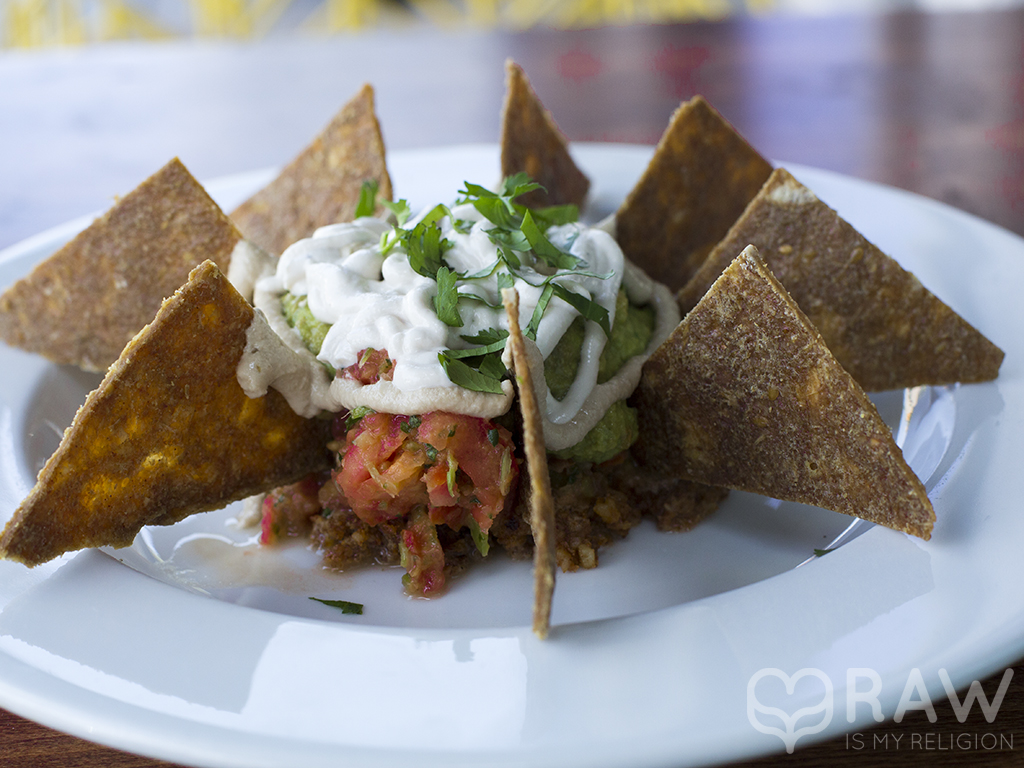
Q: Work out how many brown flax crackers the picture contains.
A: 8